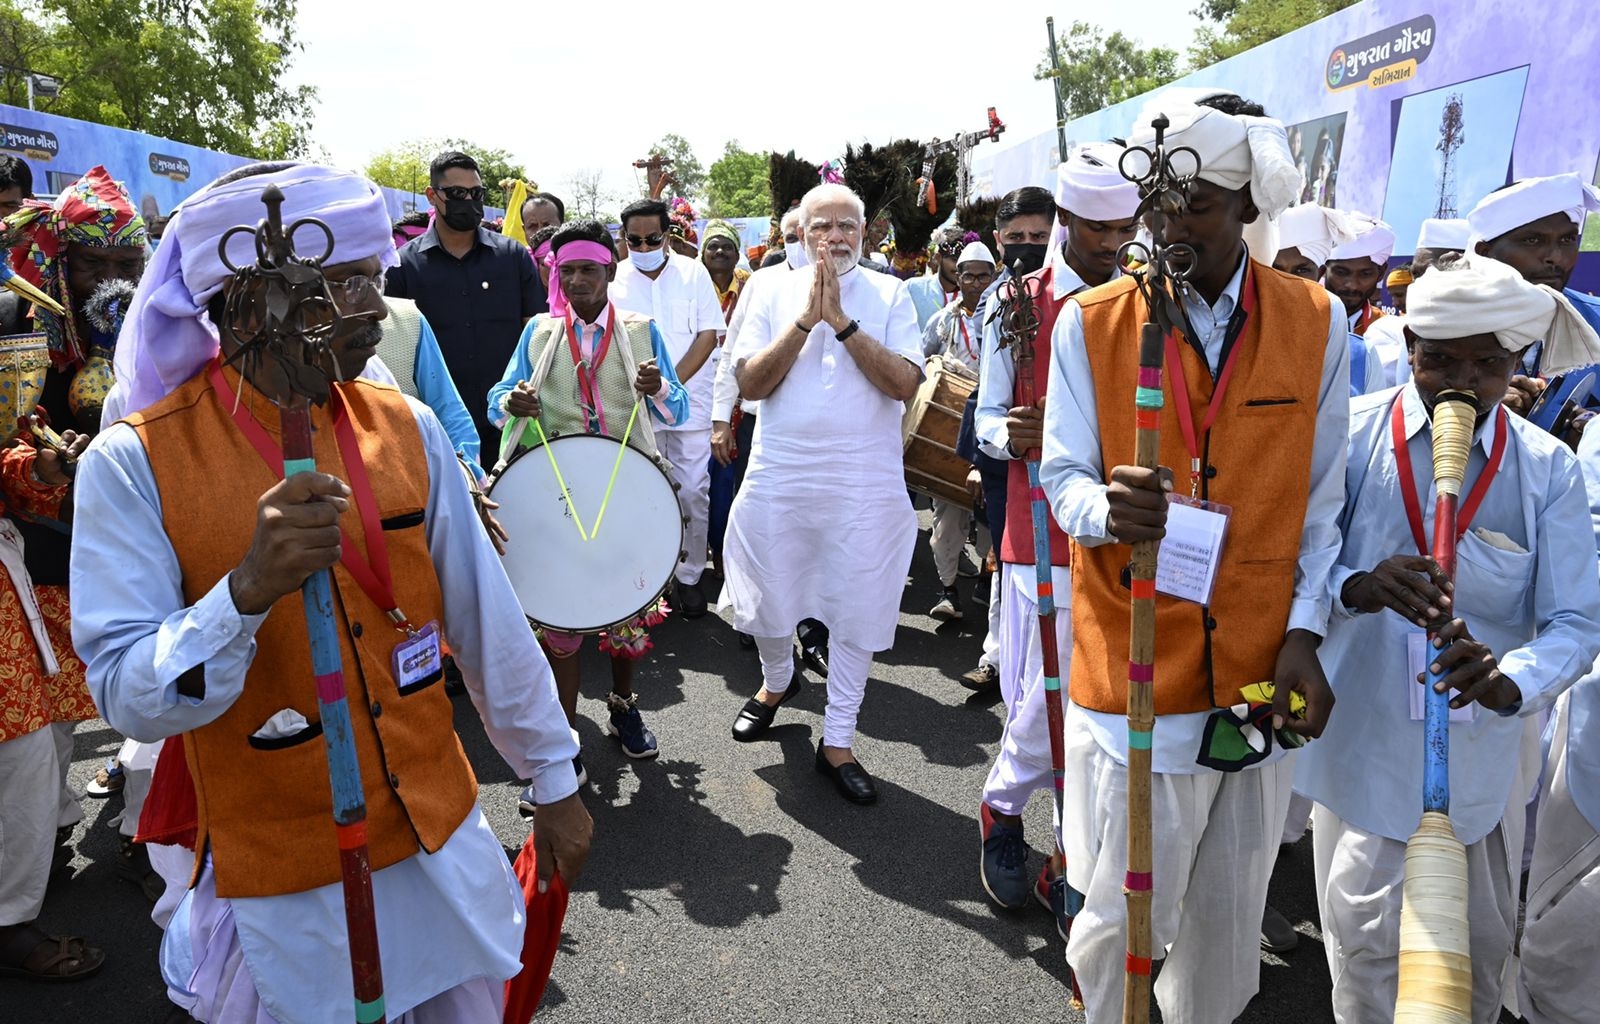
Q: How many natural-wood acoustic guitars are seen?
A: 0